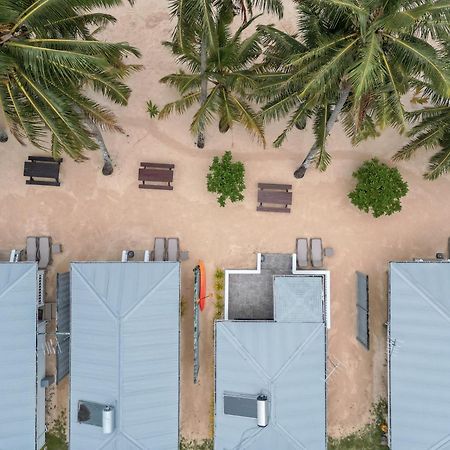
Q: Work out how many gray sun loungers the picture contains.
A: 6